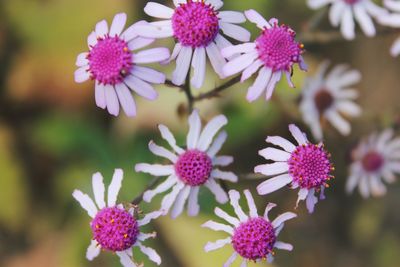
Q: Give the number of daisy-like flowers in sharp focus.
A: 7